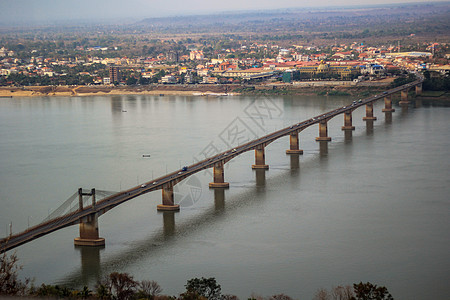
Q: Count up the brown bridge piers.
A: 11